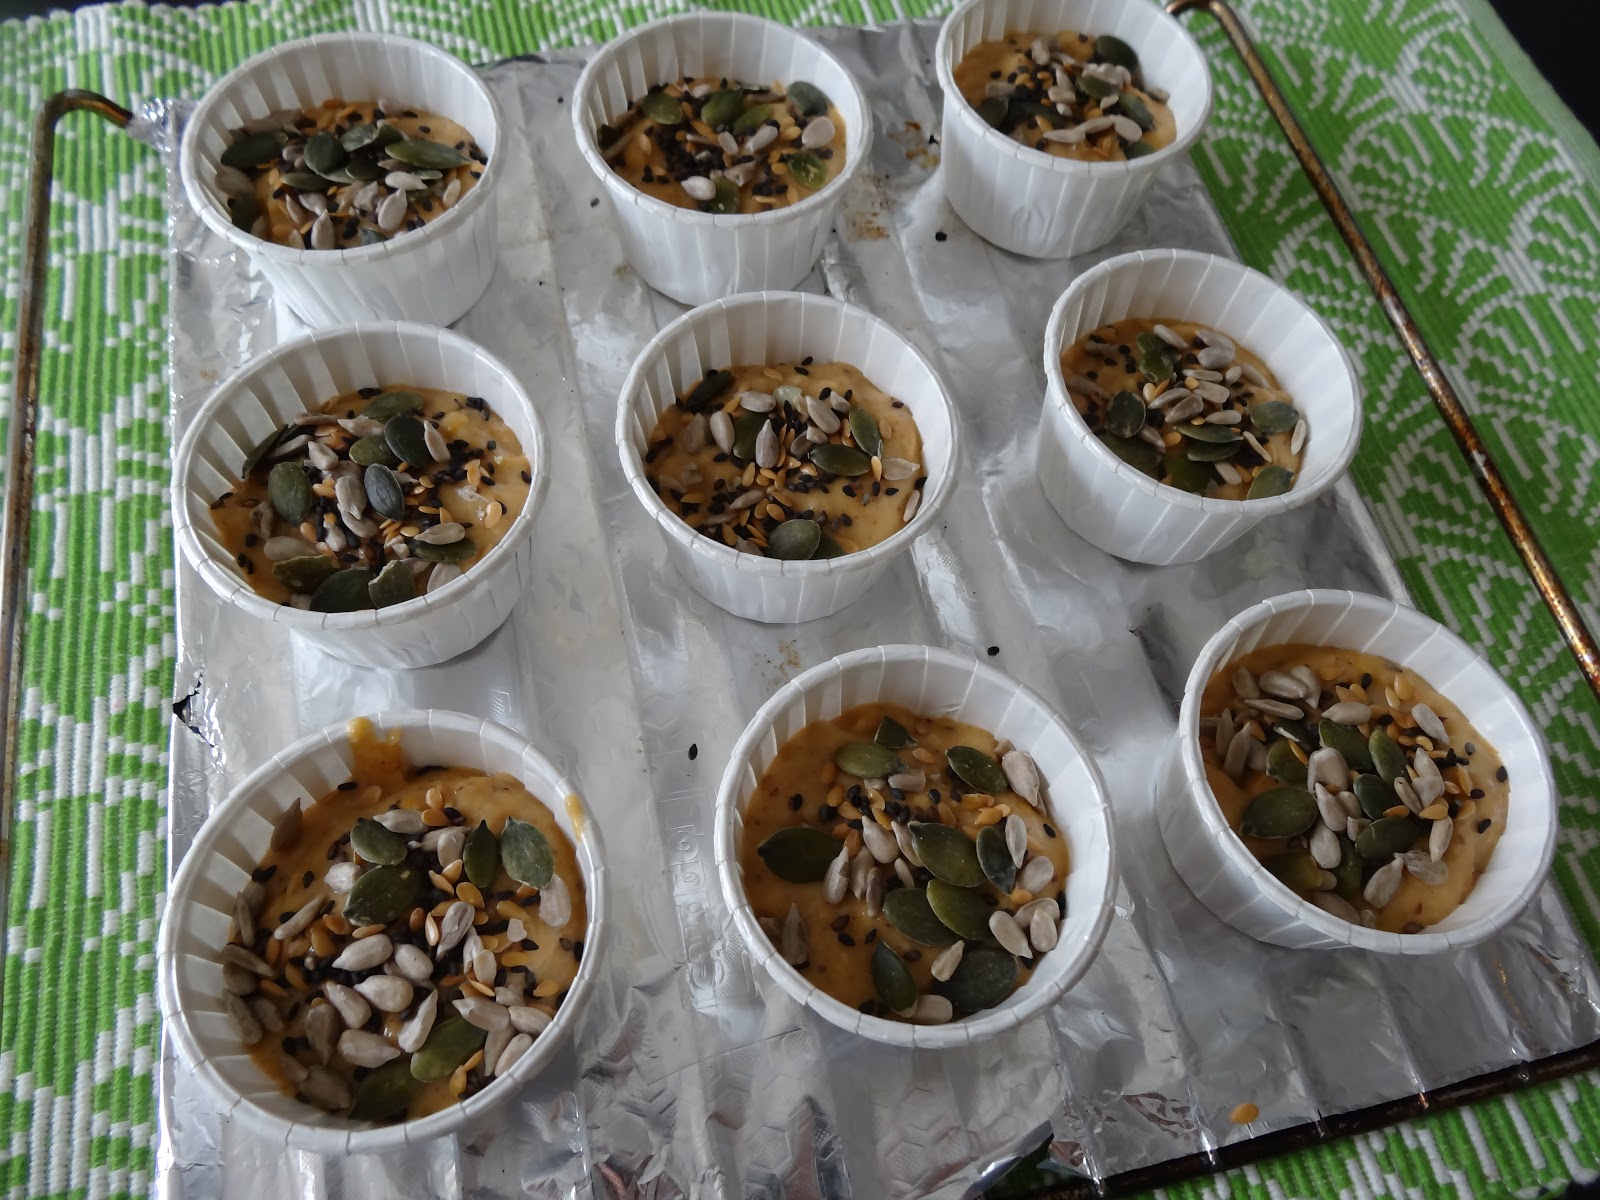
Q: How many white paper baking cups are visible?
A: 9